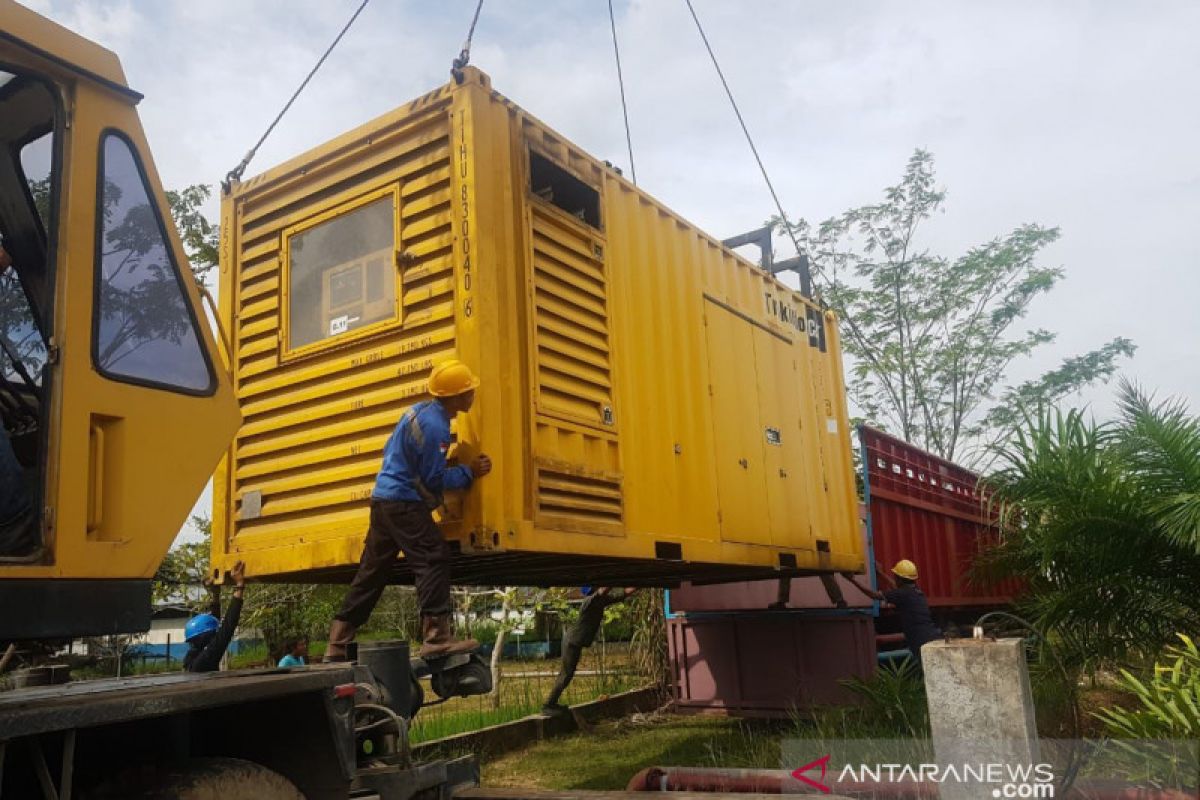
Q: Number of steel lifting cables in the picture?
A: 4